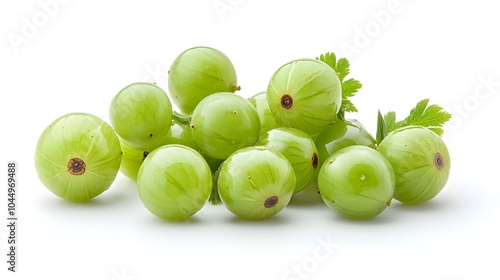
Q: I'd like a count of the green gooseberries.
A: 14